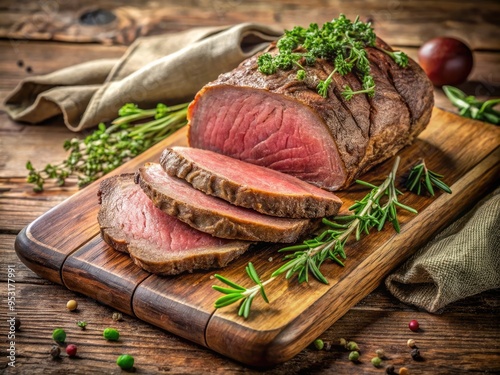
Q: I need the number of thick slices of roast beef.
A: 3